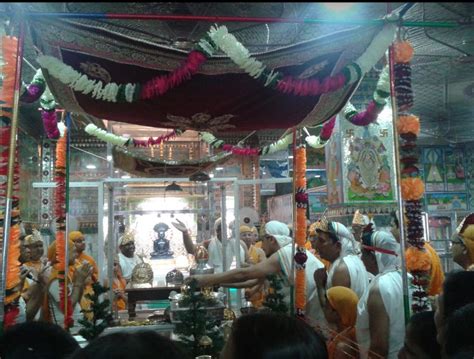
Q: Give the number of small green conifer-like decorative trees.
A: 3